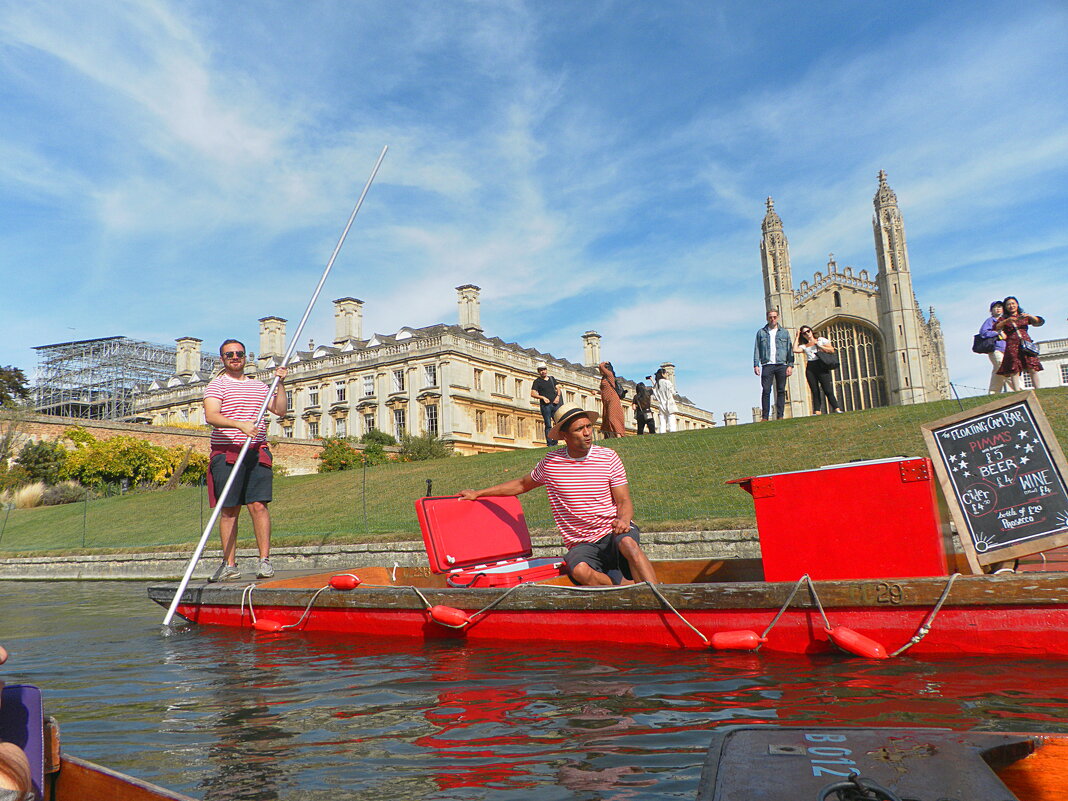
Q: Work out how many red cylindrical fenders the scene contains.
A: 5